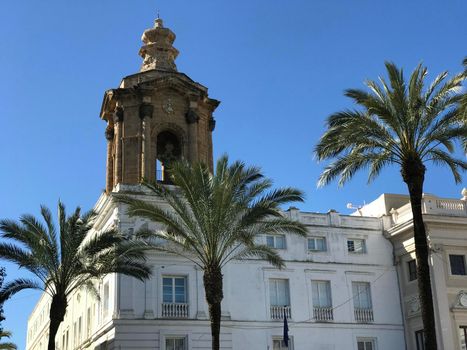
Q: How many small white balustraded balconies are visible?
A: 4